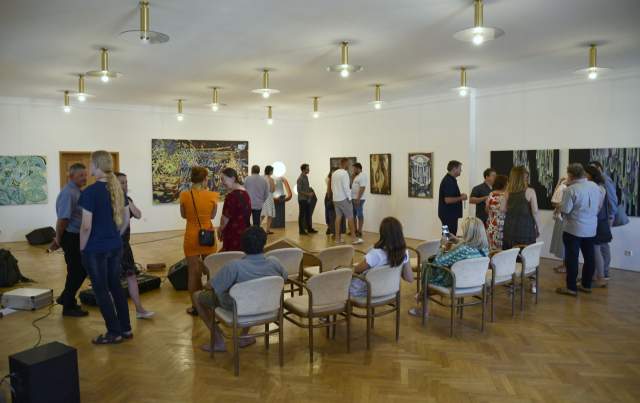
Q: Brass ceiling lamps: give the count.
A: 14